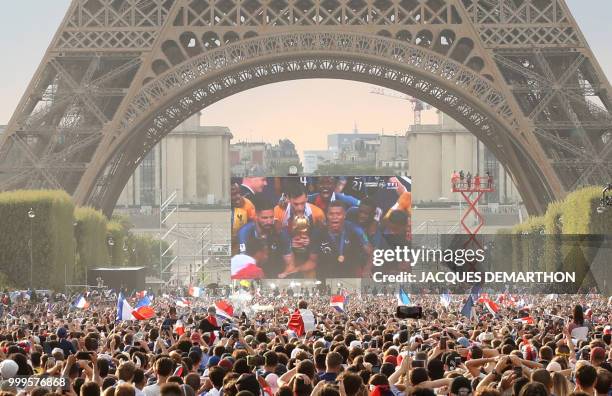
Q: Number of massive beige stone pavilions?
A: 2